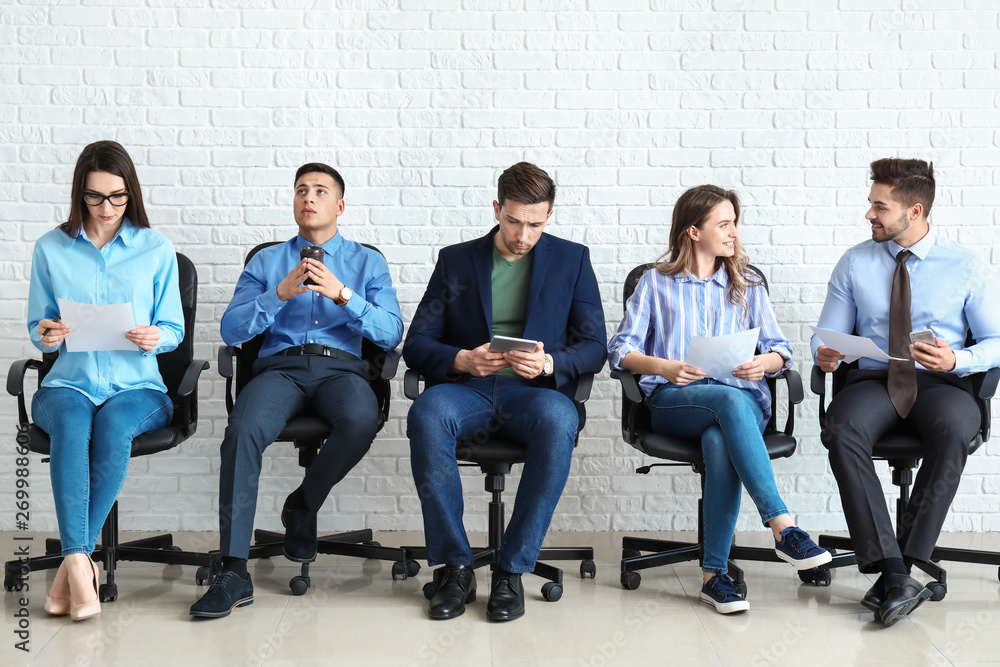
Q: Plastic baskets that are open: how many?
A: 0